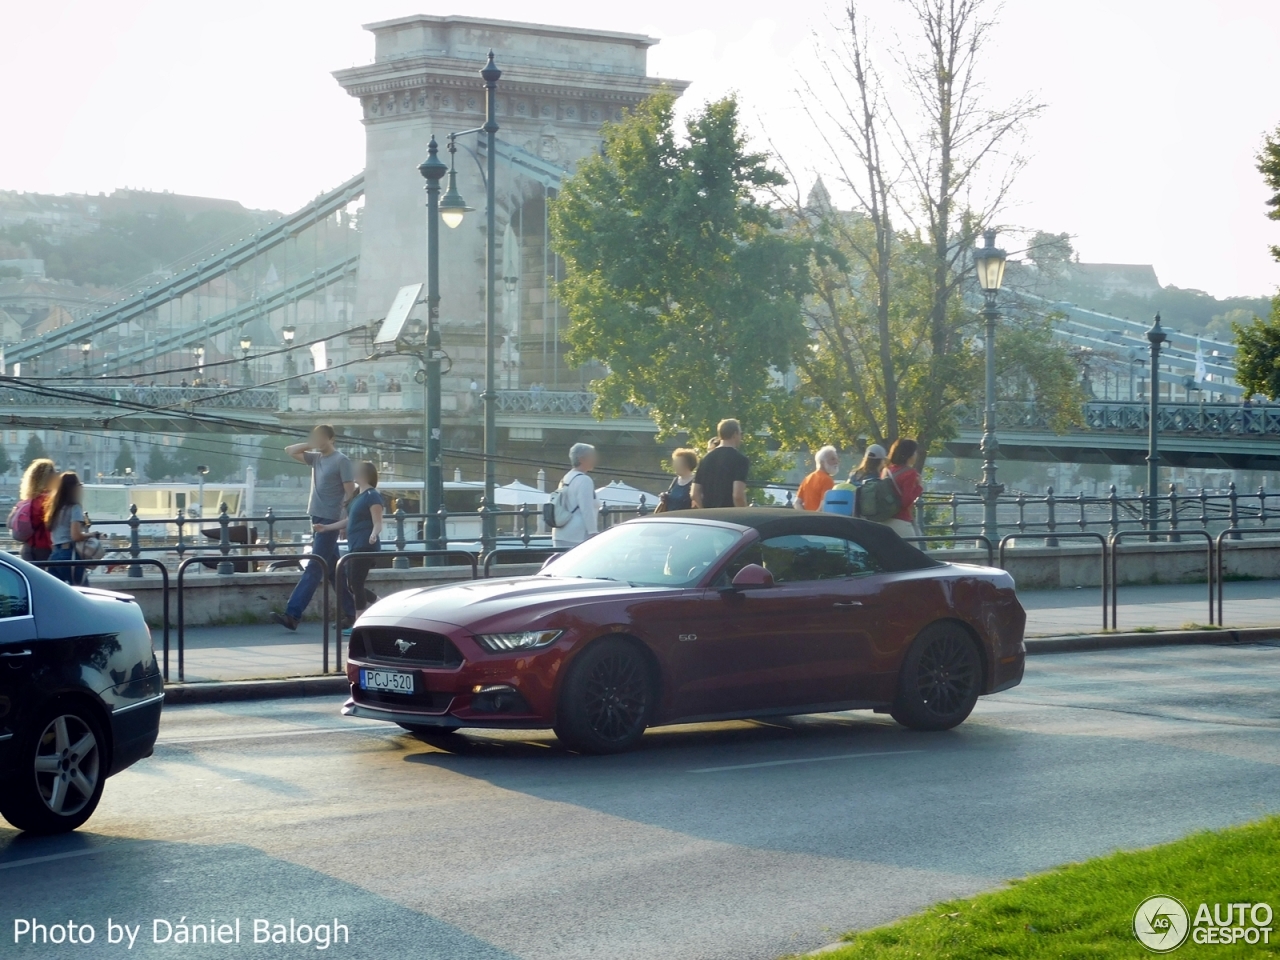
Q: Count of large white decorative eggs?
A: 0